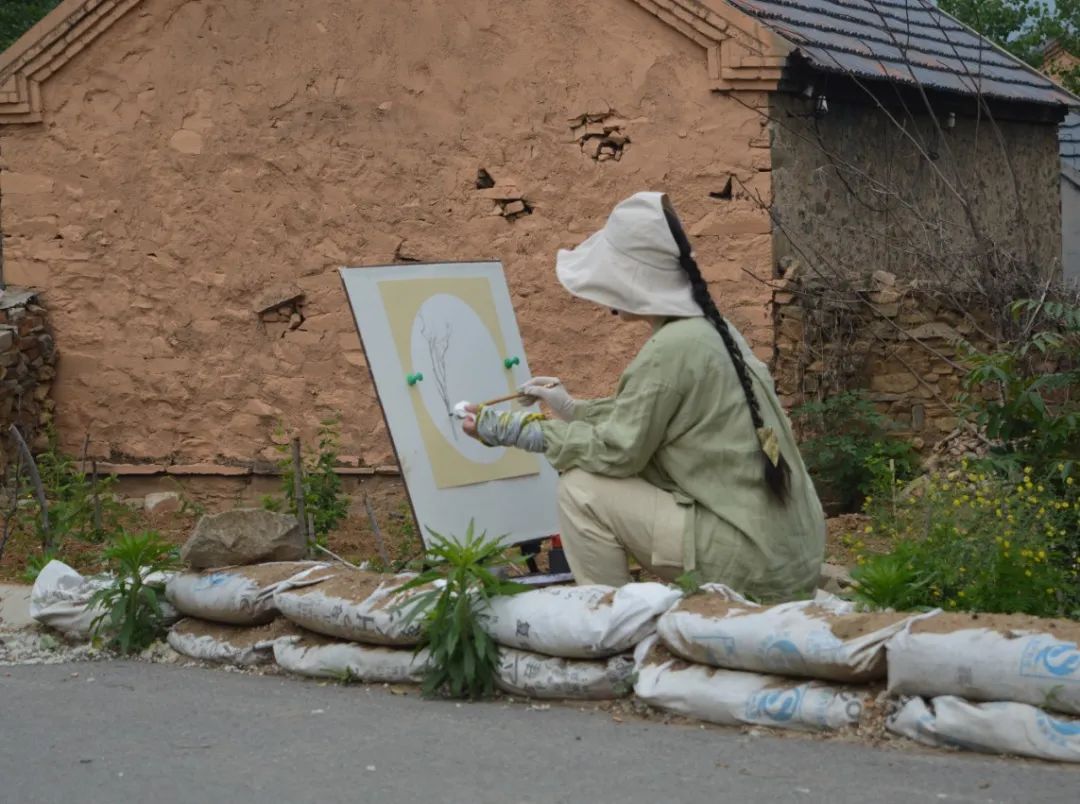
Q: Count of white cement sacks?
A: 11